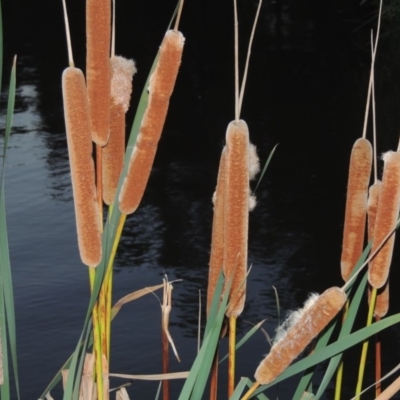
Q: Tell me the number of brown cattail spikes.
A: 10